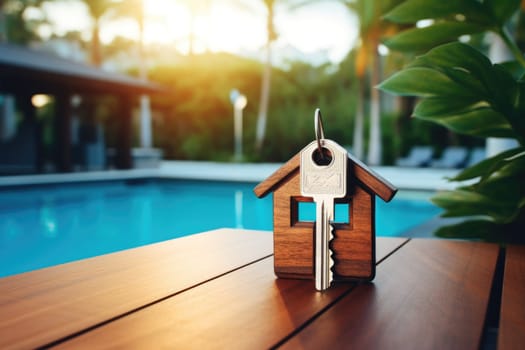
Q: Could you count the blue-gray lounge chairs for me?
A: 3